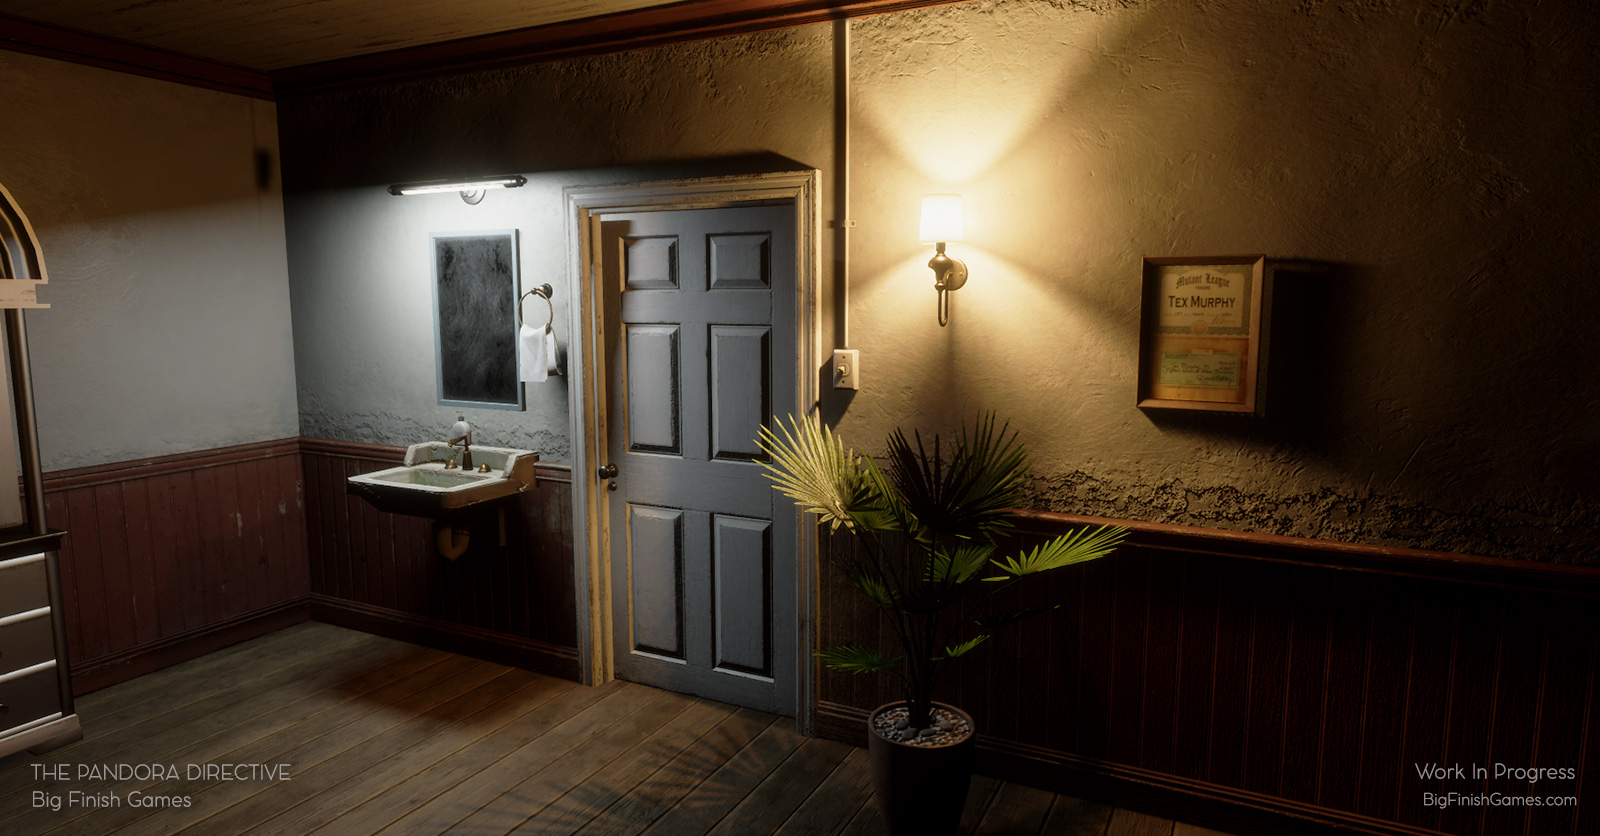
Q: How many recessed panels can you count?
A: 6